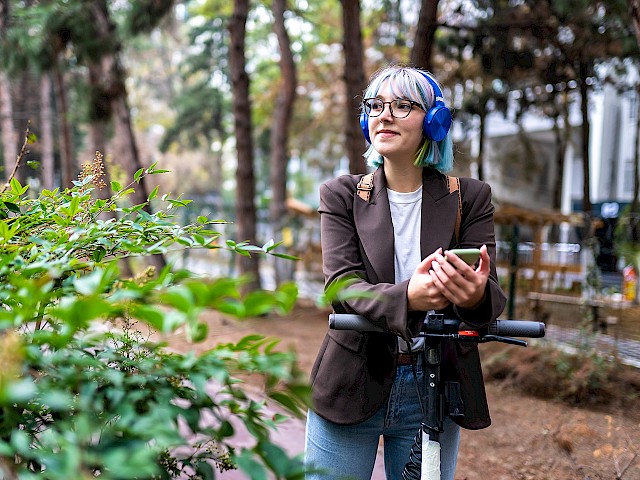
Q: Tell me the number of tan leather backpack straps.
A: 2